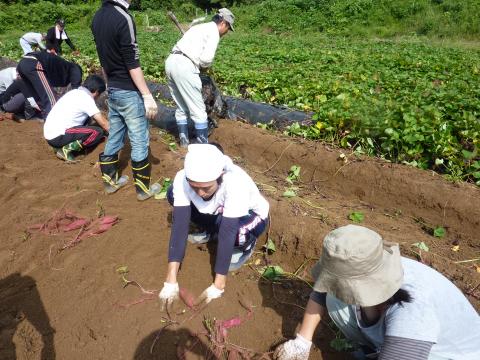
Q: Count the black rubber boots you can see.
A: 2